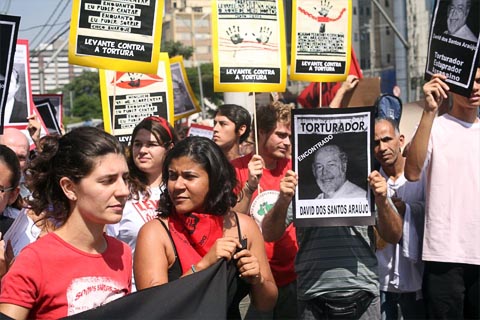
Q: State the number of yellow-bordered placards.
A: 5